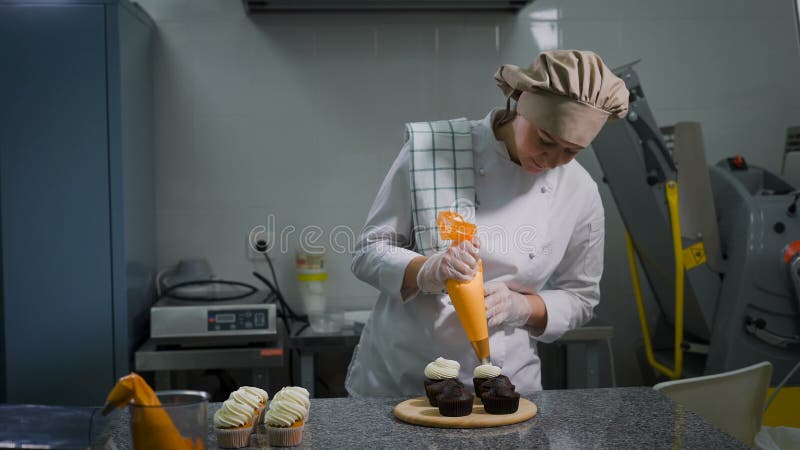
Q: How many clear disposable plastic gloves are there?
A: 2